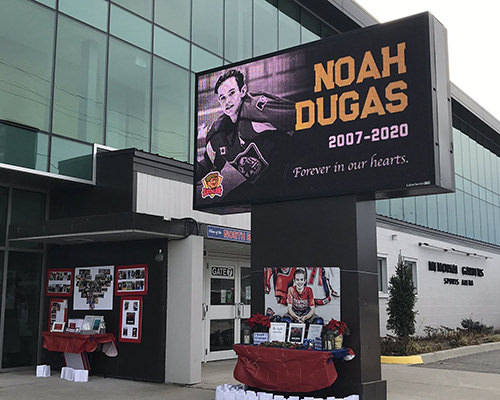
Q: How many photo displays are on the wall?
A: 5